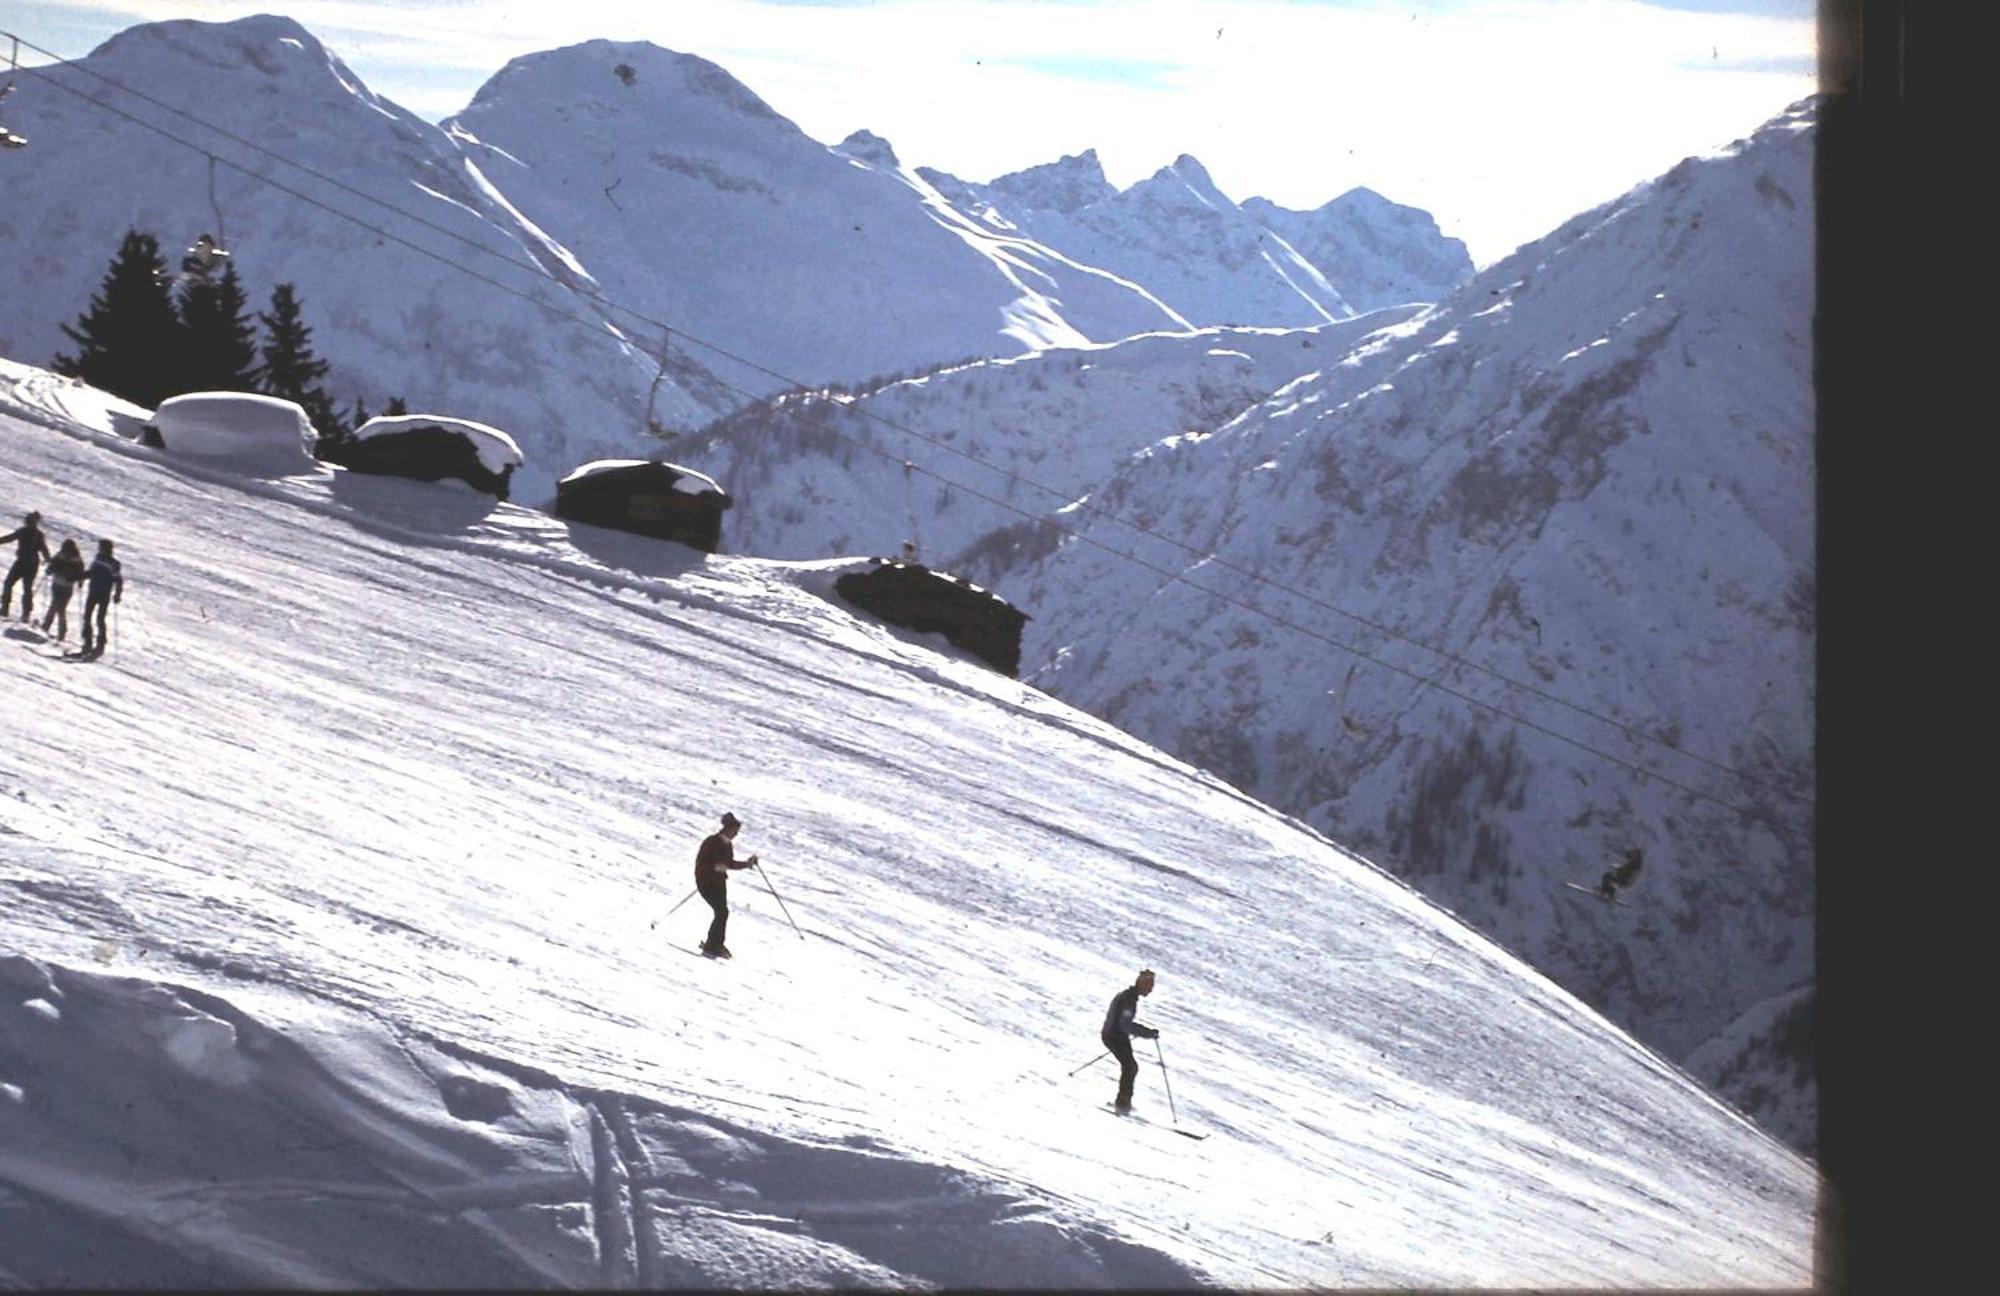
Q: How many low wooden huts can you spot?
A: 4